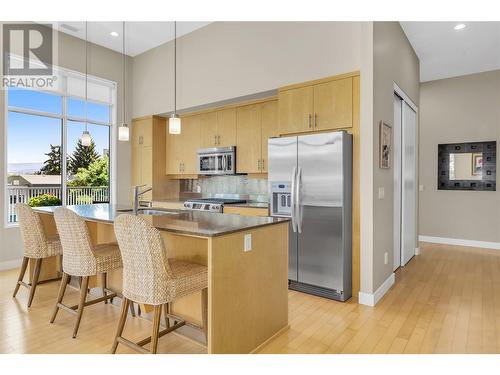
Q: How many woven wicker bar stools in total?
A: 3